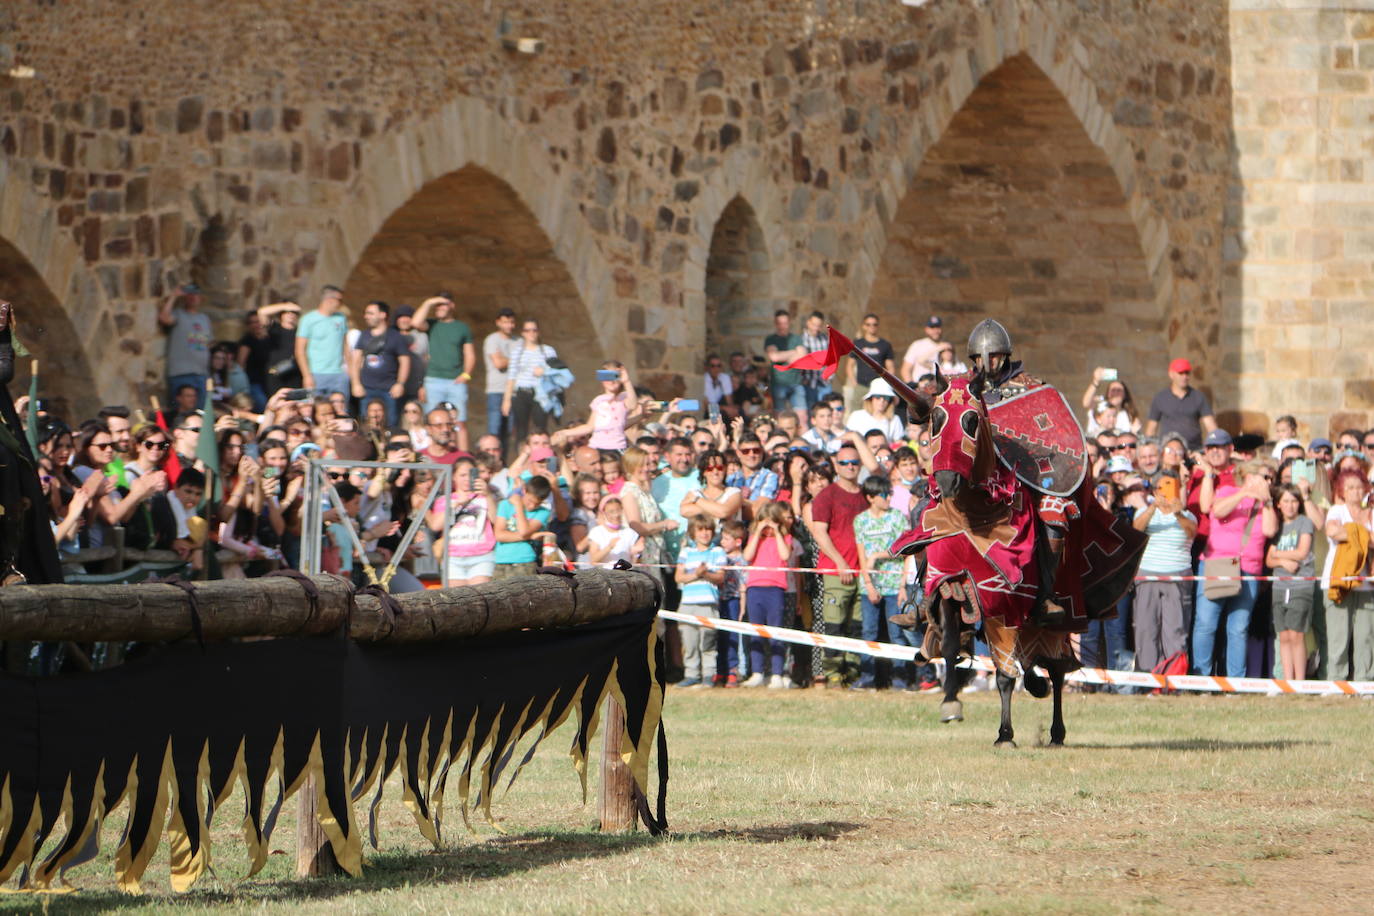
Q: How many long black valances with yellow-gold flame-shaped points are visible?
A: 2